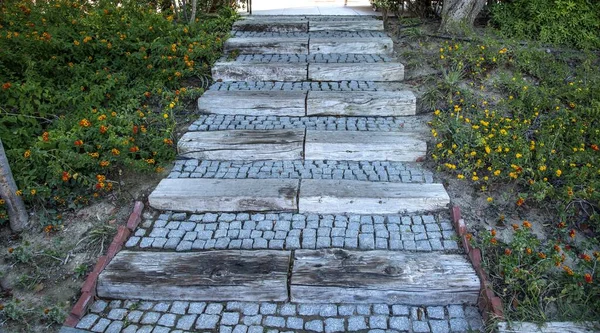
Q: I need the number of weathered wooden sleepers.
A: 14